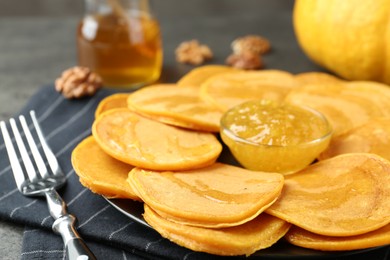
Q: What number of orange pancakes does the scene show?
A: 14